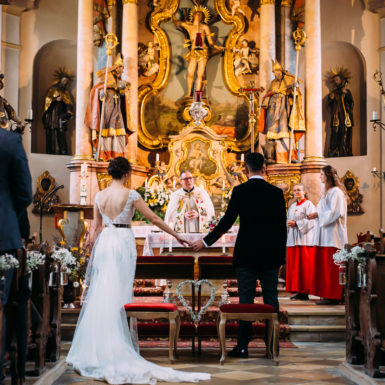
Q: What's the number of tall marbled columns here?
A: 4